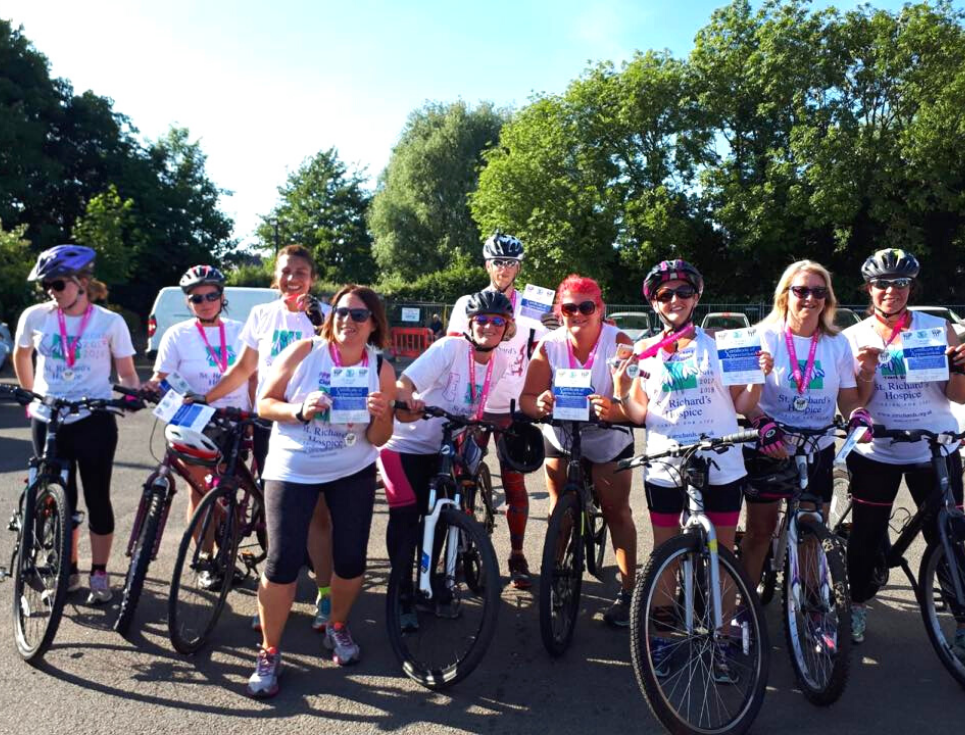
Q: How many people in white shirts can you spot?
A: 10